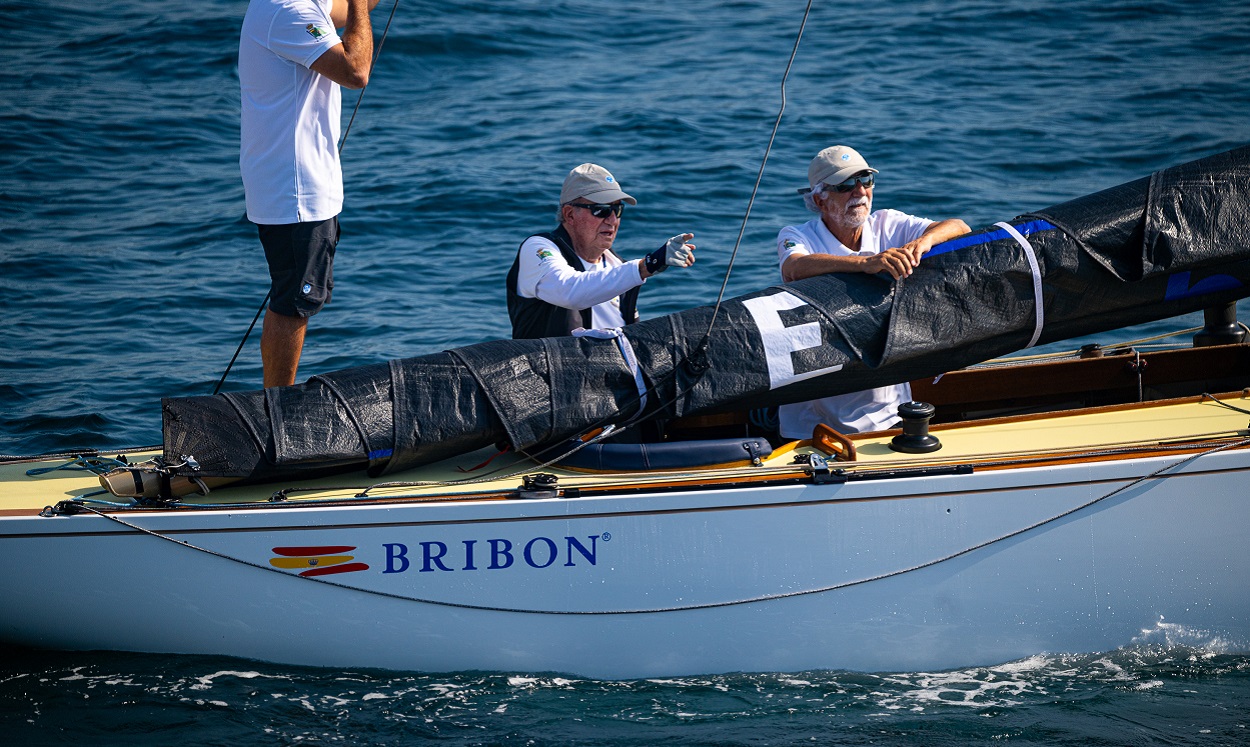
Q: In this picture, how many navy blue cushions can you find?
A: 1